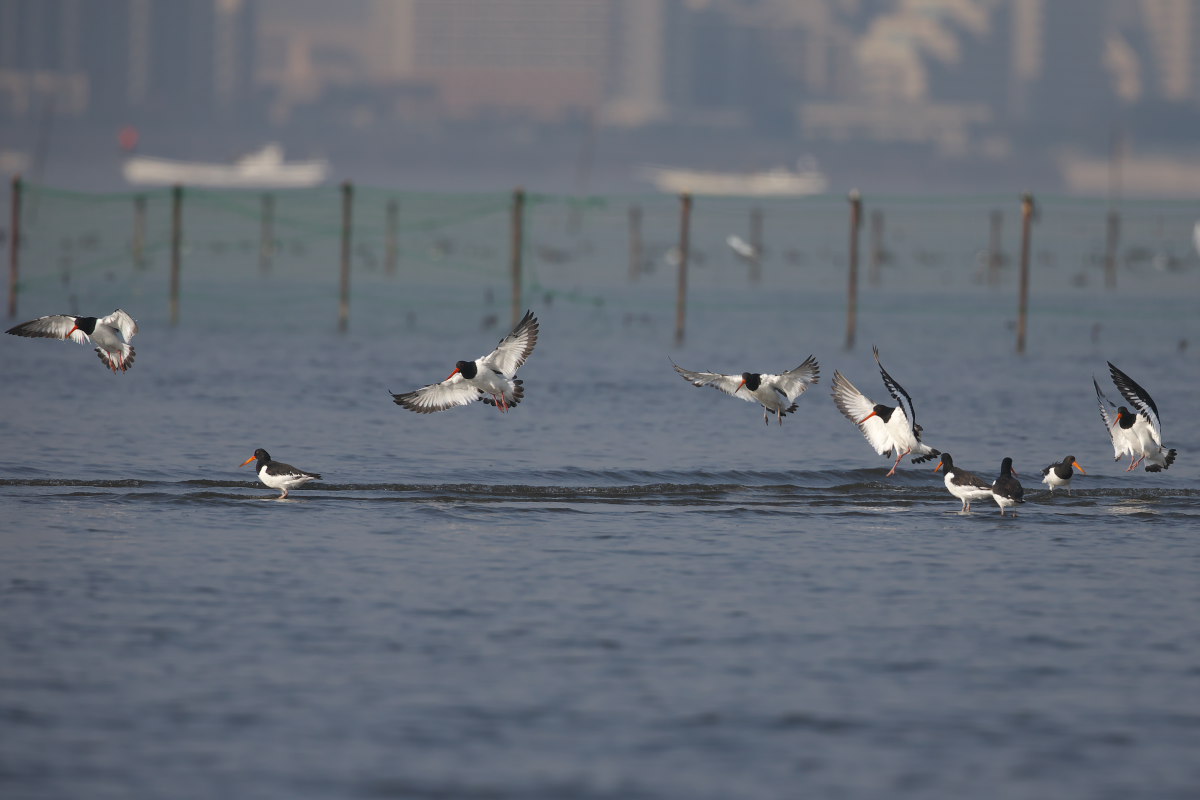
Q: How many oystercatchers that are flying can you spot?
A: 5